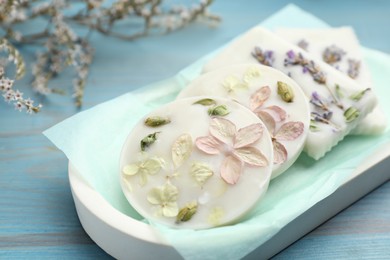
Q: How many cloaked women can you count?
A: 0